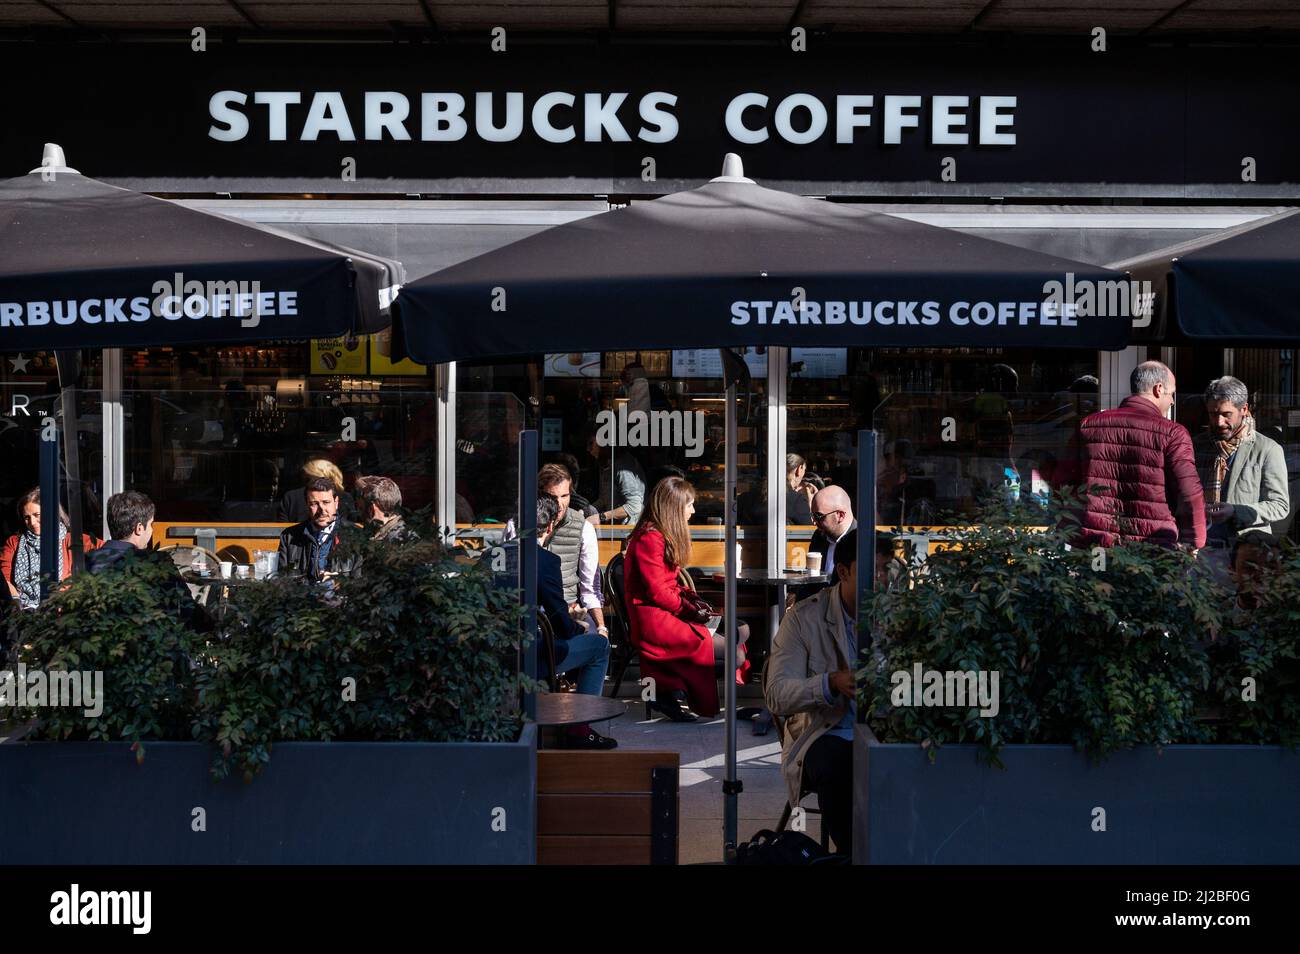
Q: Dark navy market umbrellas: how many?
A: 3